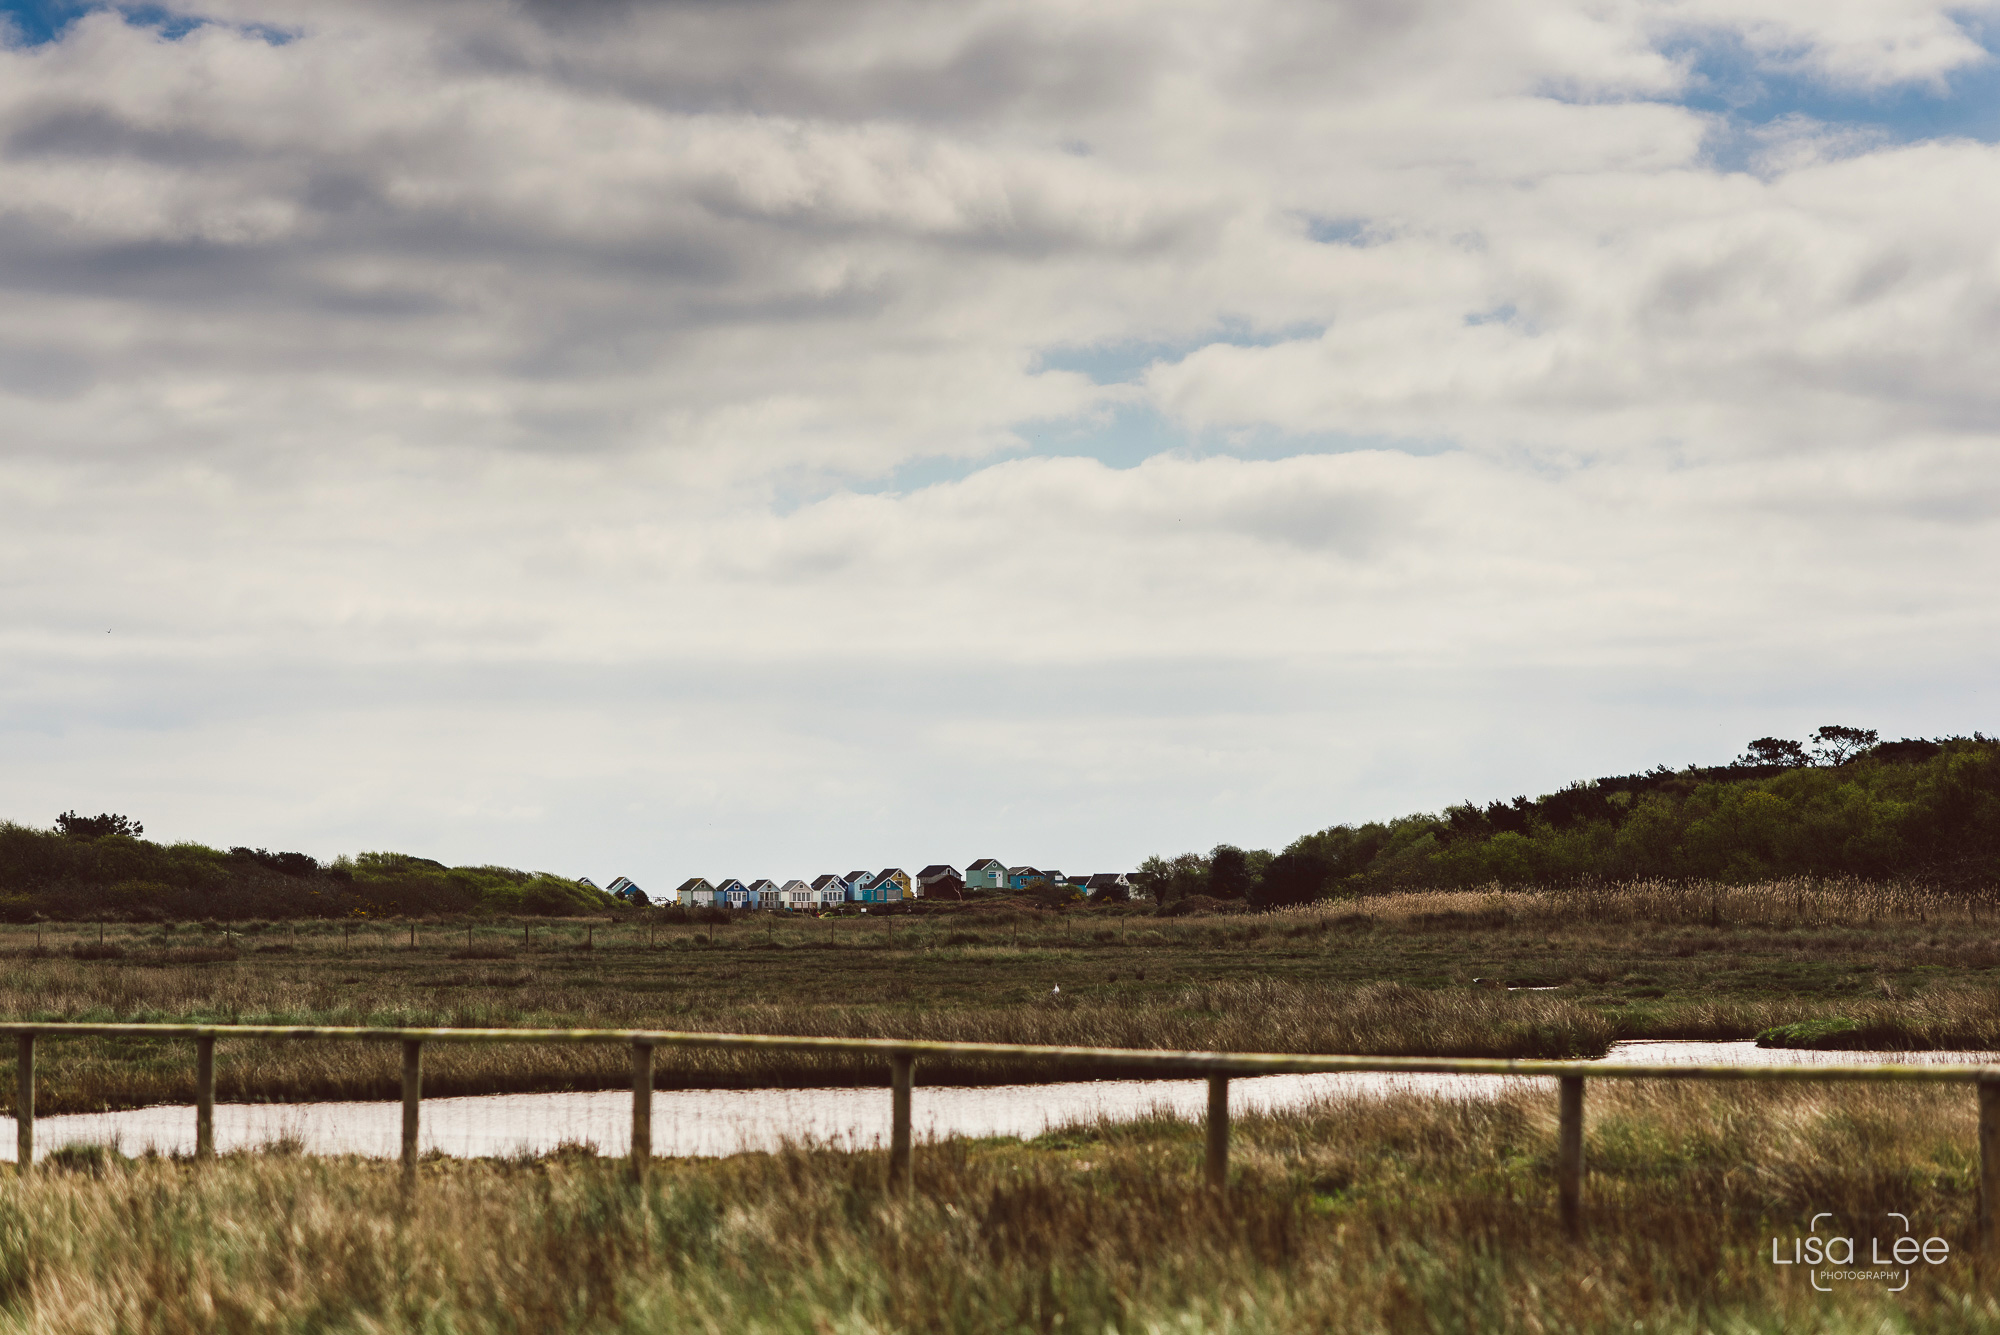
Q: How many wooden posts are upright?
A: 8